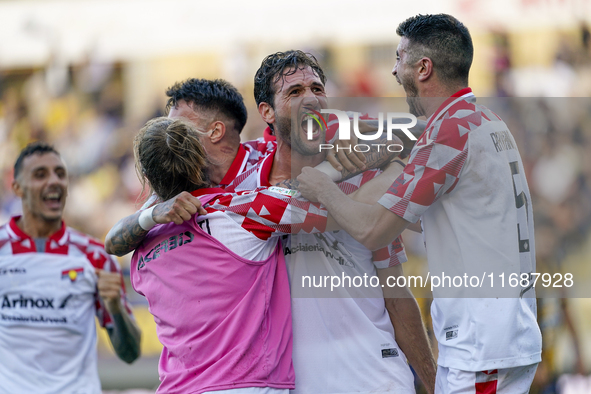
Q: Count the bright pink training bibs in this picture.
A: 1